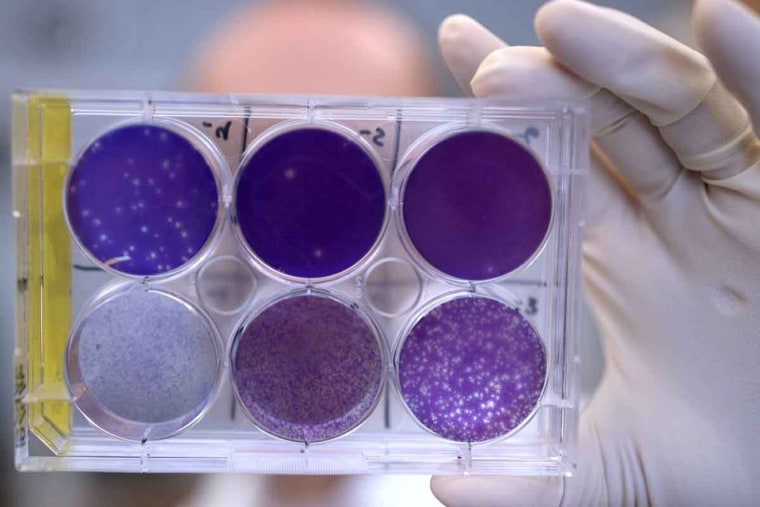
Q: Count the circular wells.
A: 6